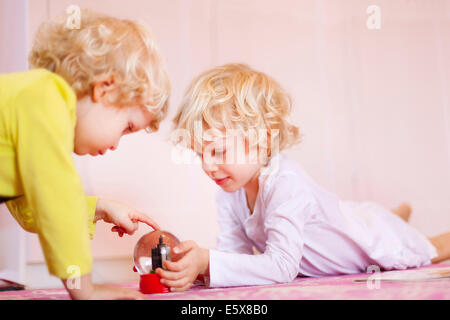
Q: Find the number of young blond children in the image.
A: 2